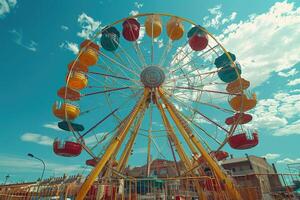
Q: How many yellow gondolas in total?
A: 6